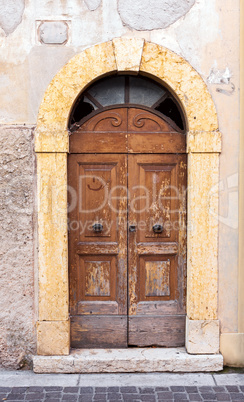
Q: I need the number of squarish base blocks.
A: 2